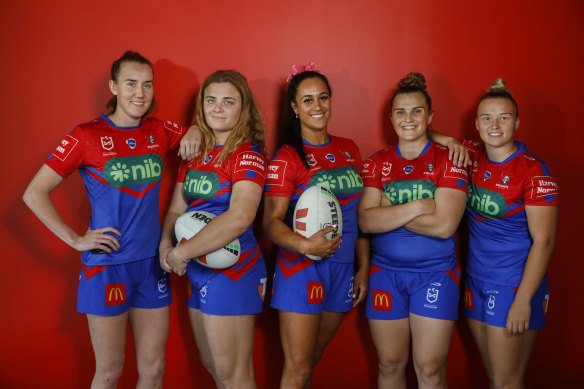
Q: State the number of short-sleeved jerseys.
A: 5